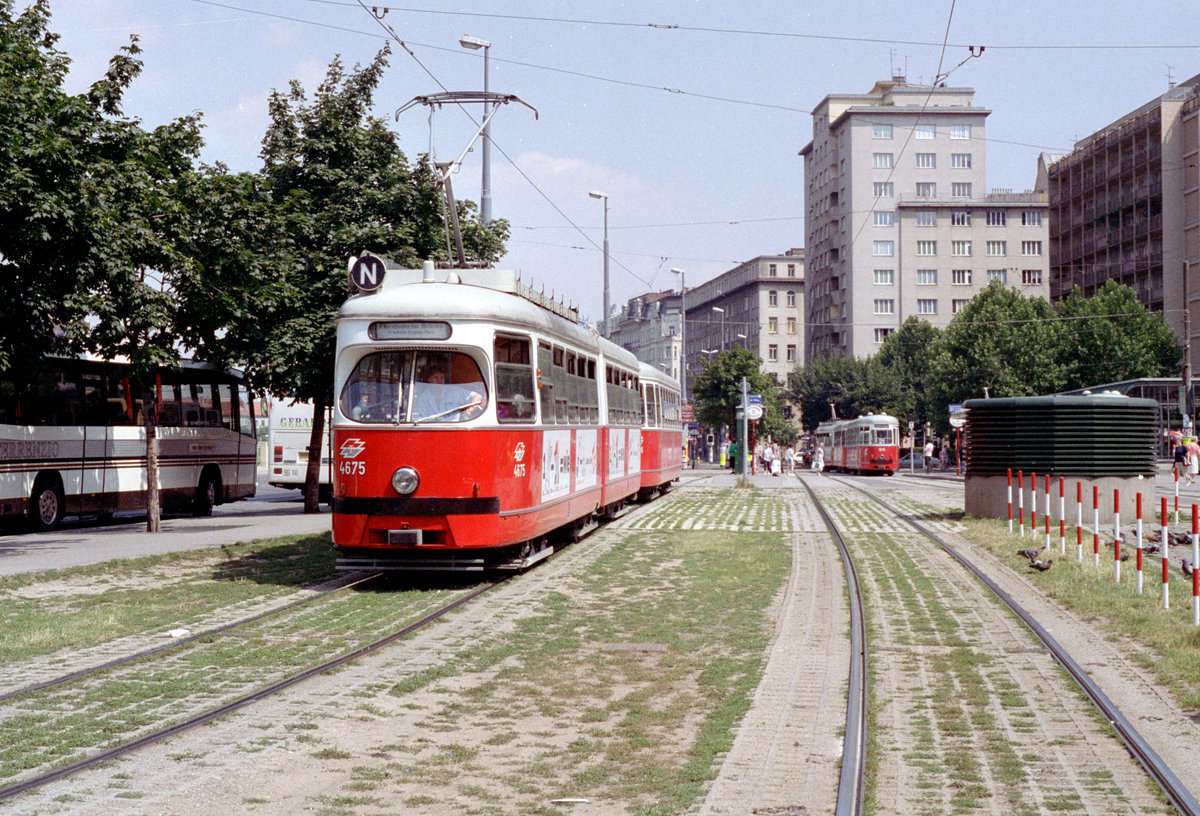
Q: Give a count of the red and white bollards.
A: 12